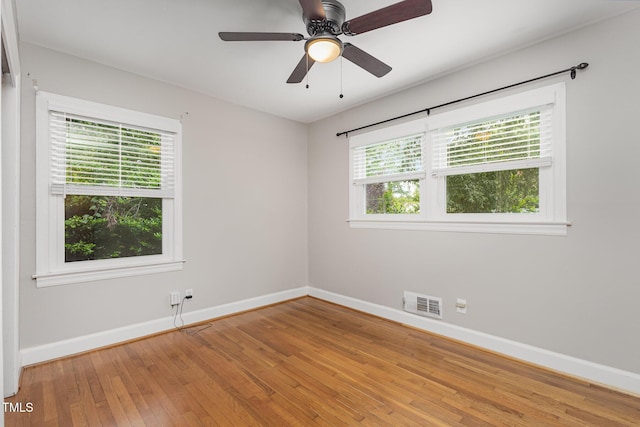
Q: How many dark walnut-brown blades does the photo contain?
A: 5